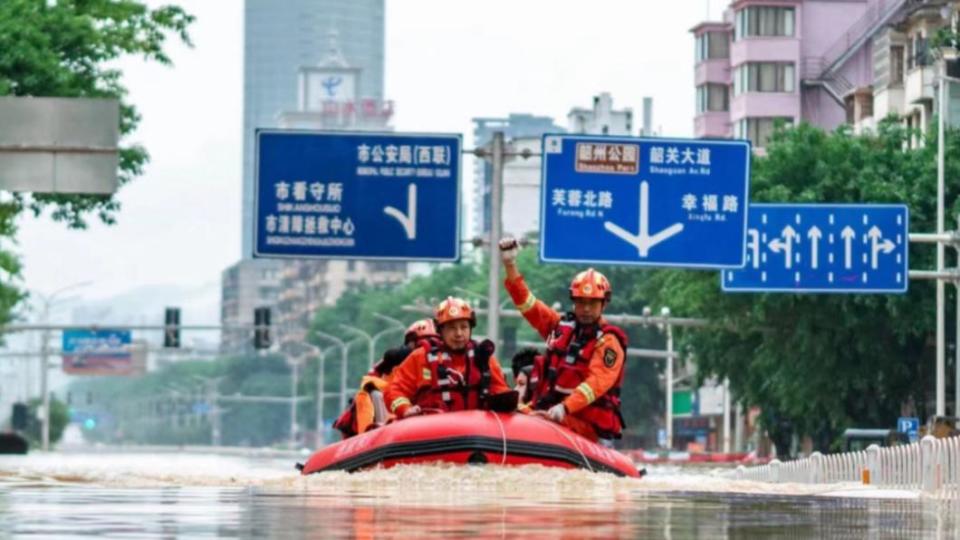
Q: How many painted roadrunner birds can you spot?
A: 0